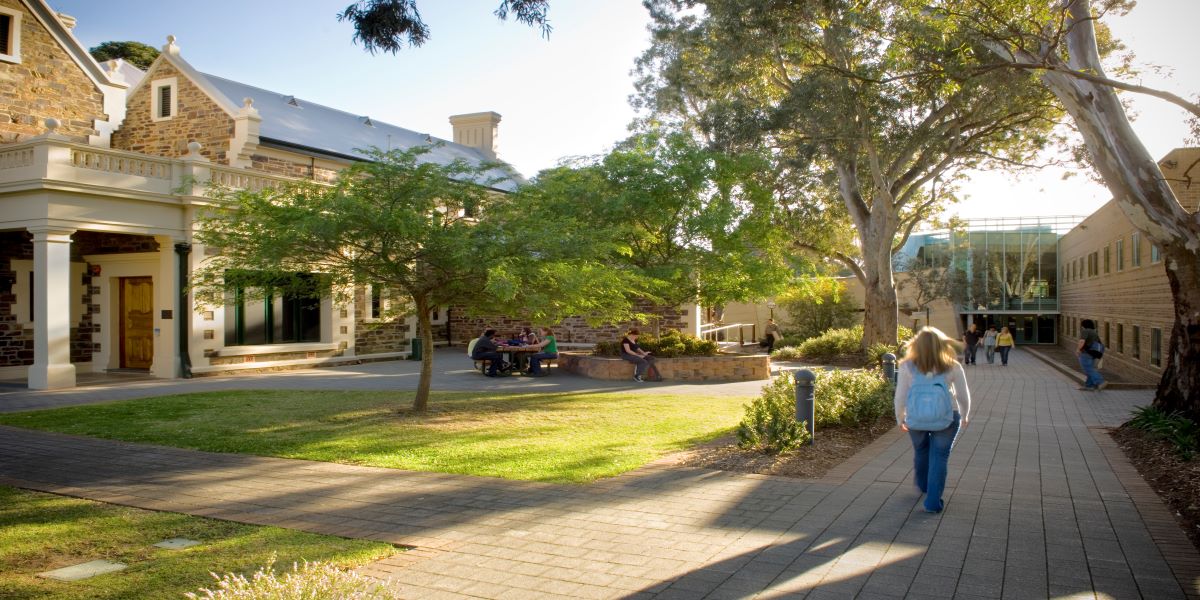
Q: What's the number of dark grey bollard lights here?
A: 2